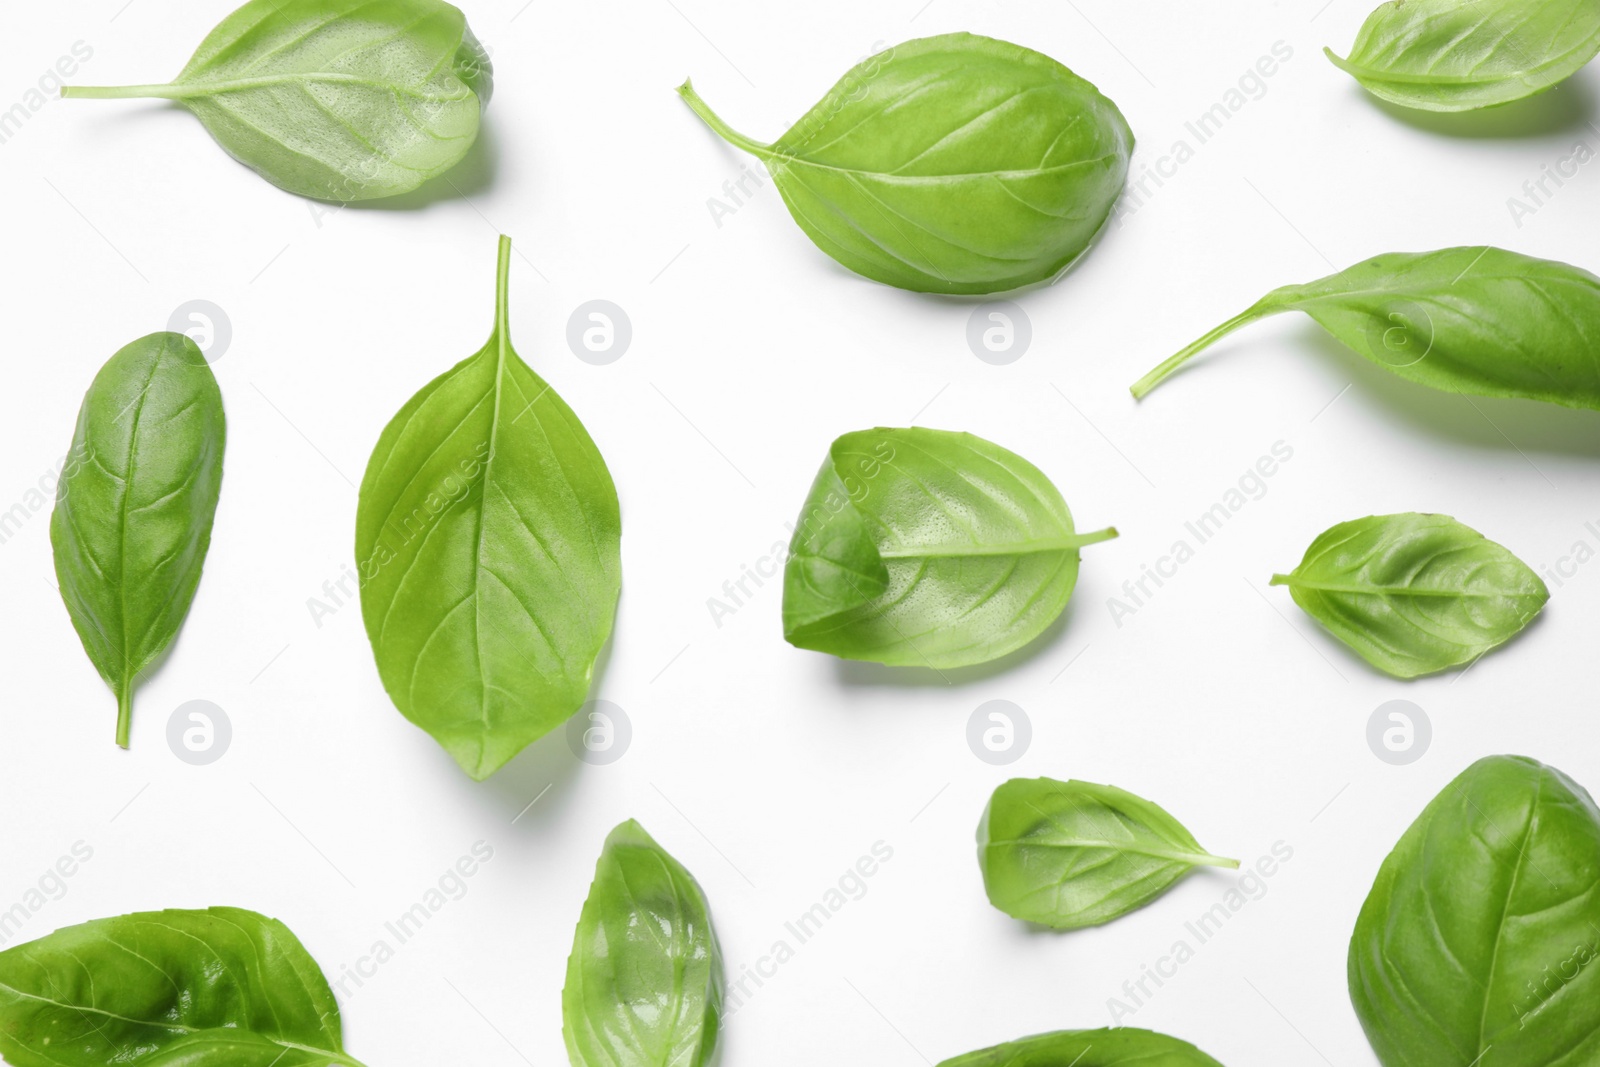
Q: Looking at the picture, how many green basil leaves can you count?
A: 13